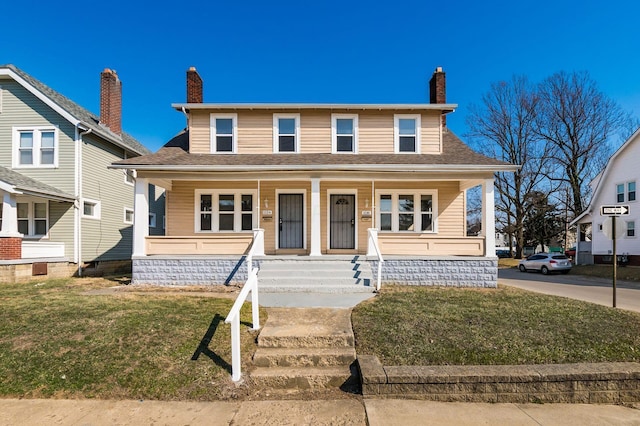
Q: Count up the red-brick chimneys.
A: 3